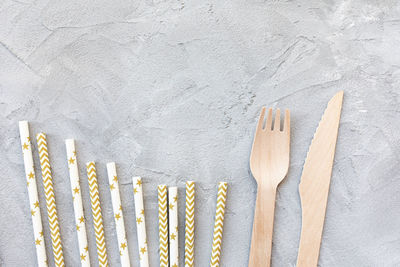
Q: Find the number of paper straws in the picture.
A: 10